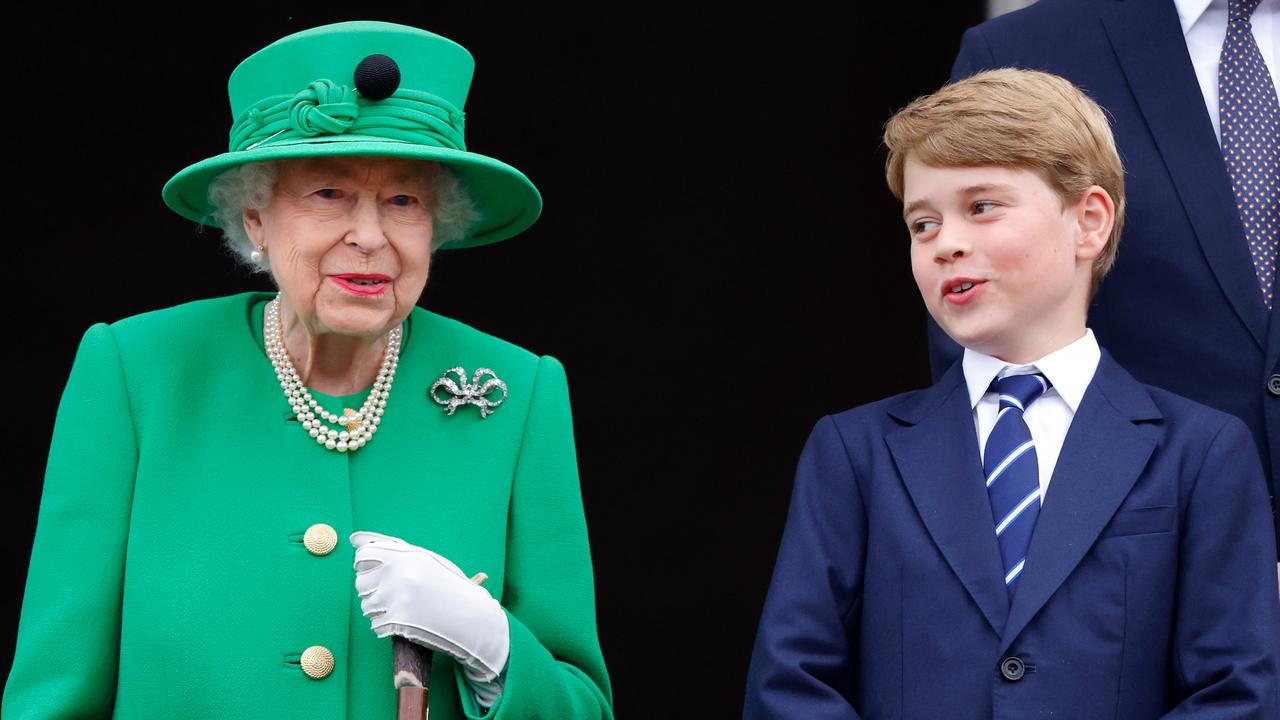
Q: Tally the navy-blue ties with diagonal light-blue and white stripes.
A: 1